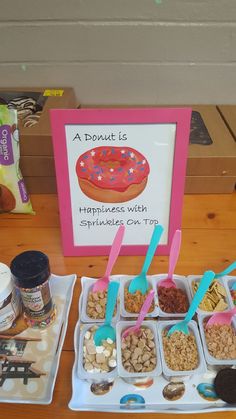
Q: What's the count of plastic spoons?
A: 8